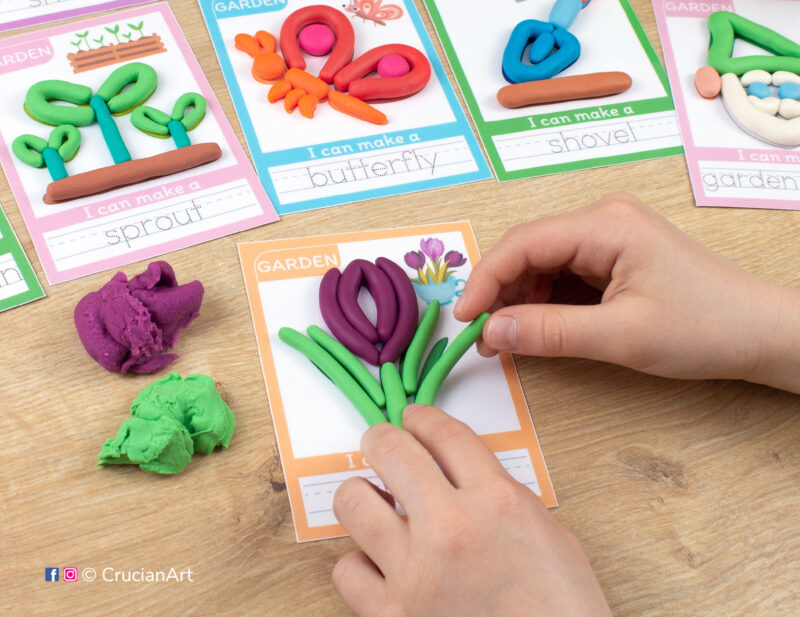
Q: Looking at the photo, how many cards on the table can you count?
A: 7